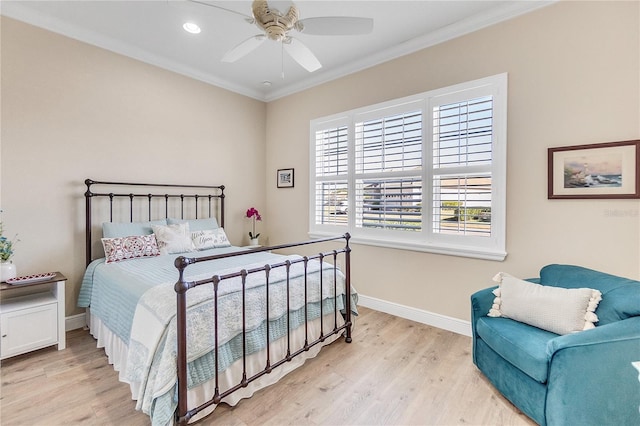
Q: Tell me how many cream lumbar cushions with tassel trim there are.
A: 1